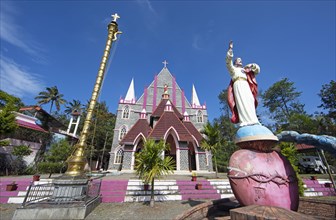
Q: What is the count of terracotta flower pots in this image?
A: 7